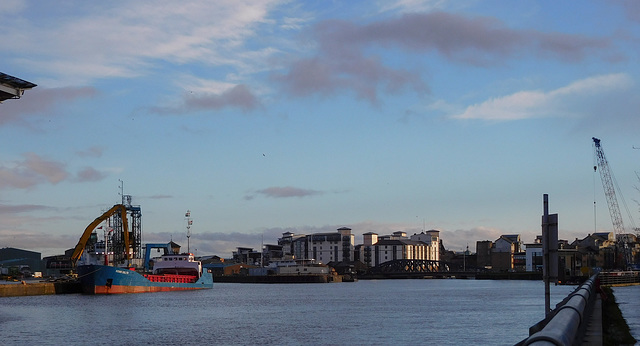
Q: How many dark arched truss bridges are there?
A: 1